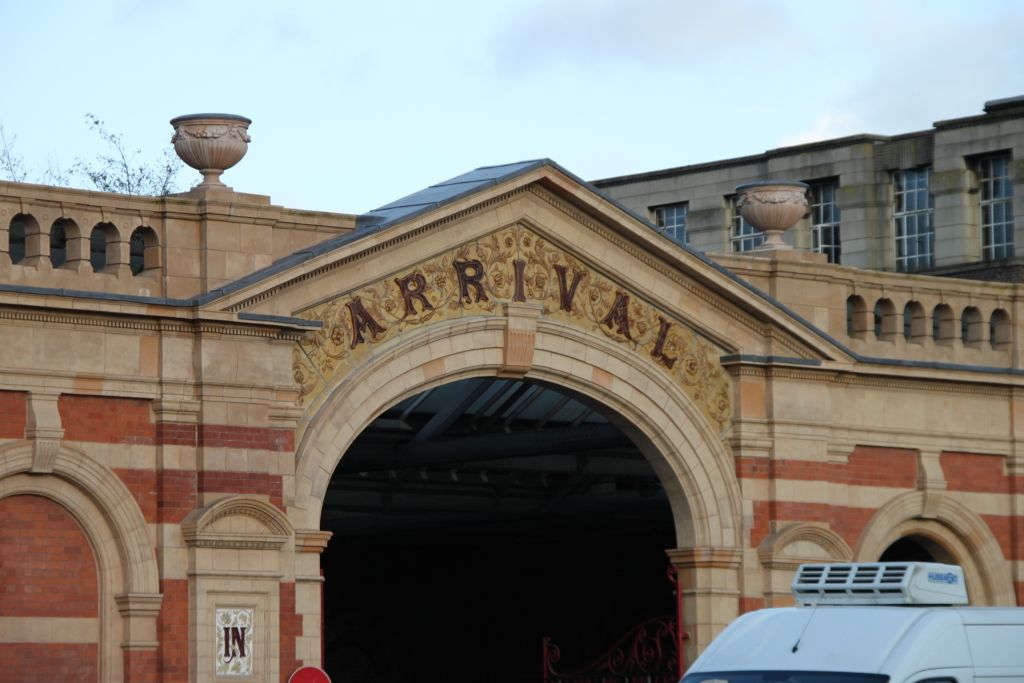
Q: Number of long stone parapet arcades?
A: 2